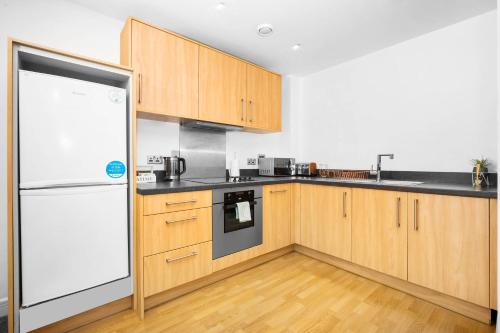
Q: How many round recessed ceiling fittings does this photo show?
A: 3